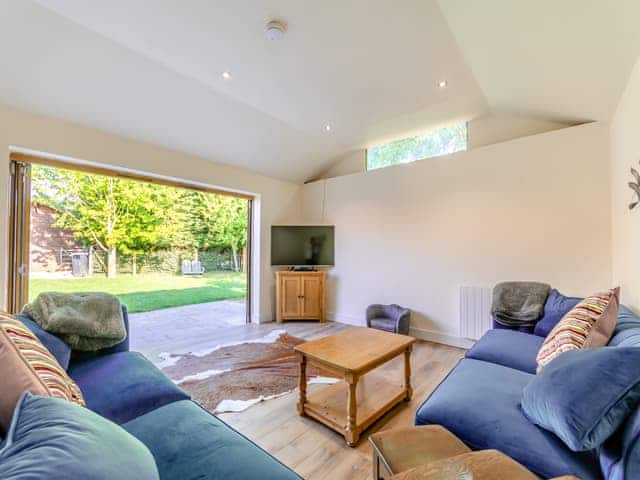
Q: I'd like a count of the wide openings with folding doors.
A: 1